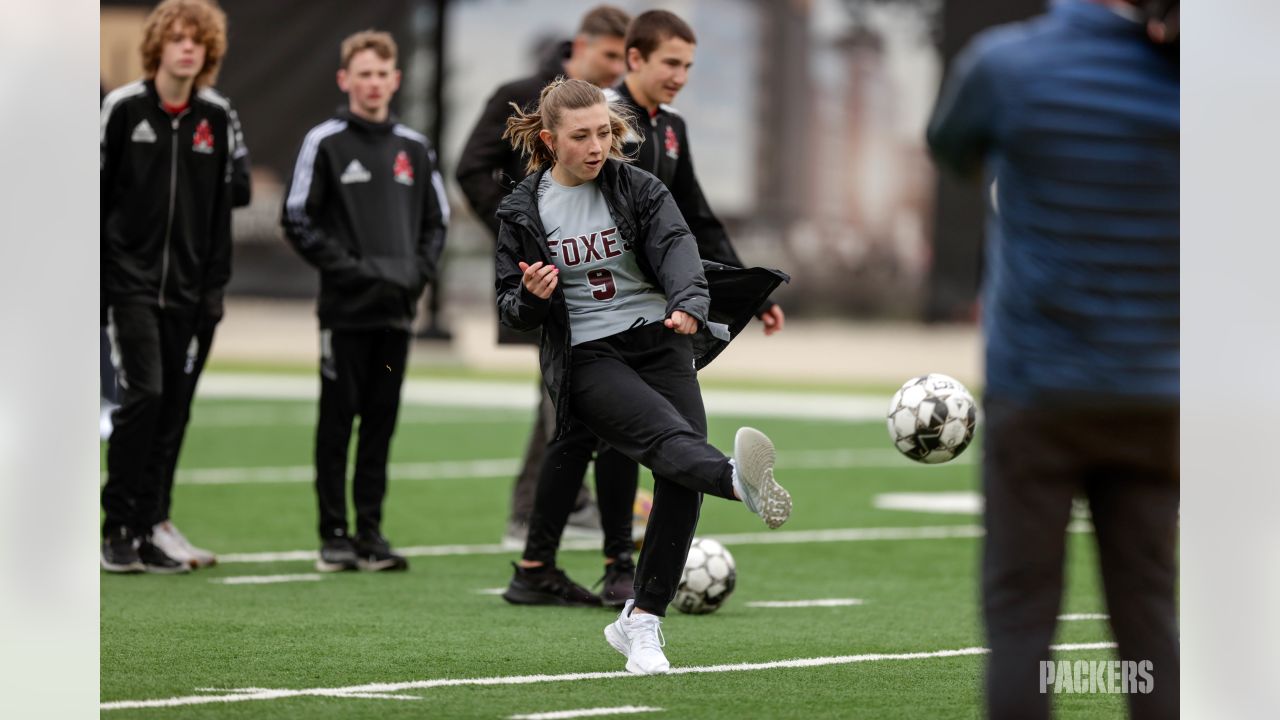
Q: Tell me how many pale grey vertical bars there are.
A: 2